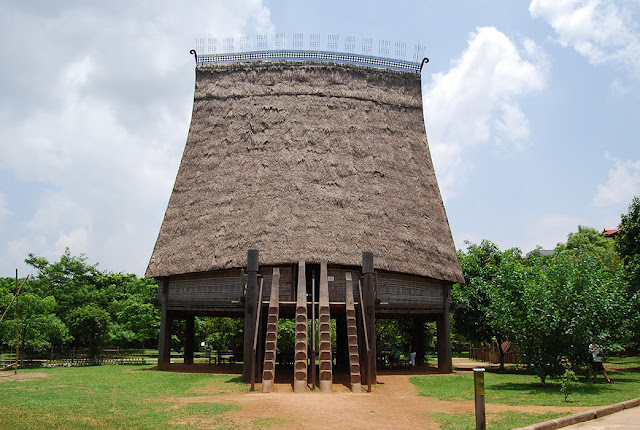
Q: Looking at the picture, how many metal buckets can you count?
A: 0